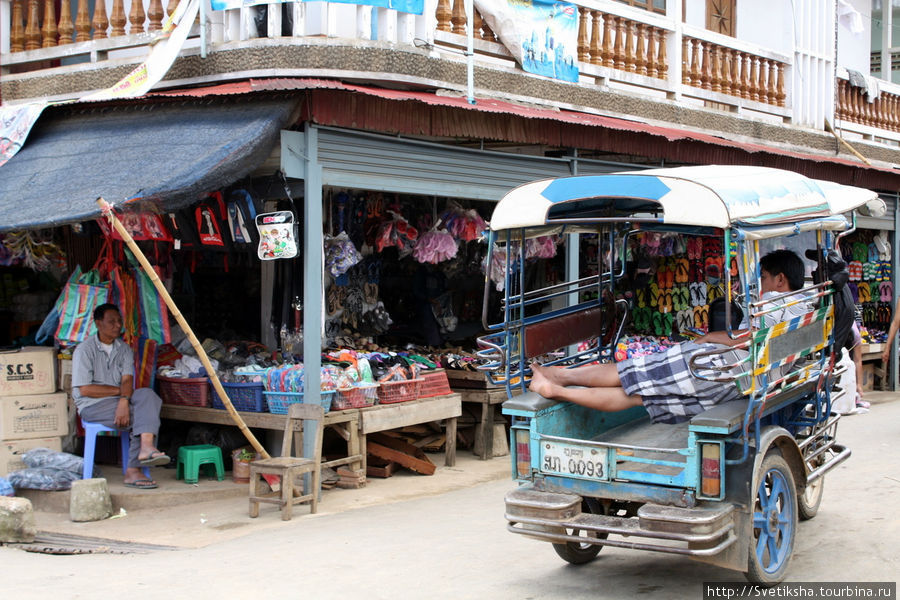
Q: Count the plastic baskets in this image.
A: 6